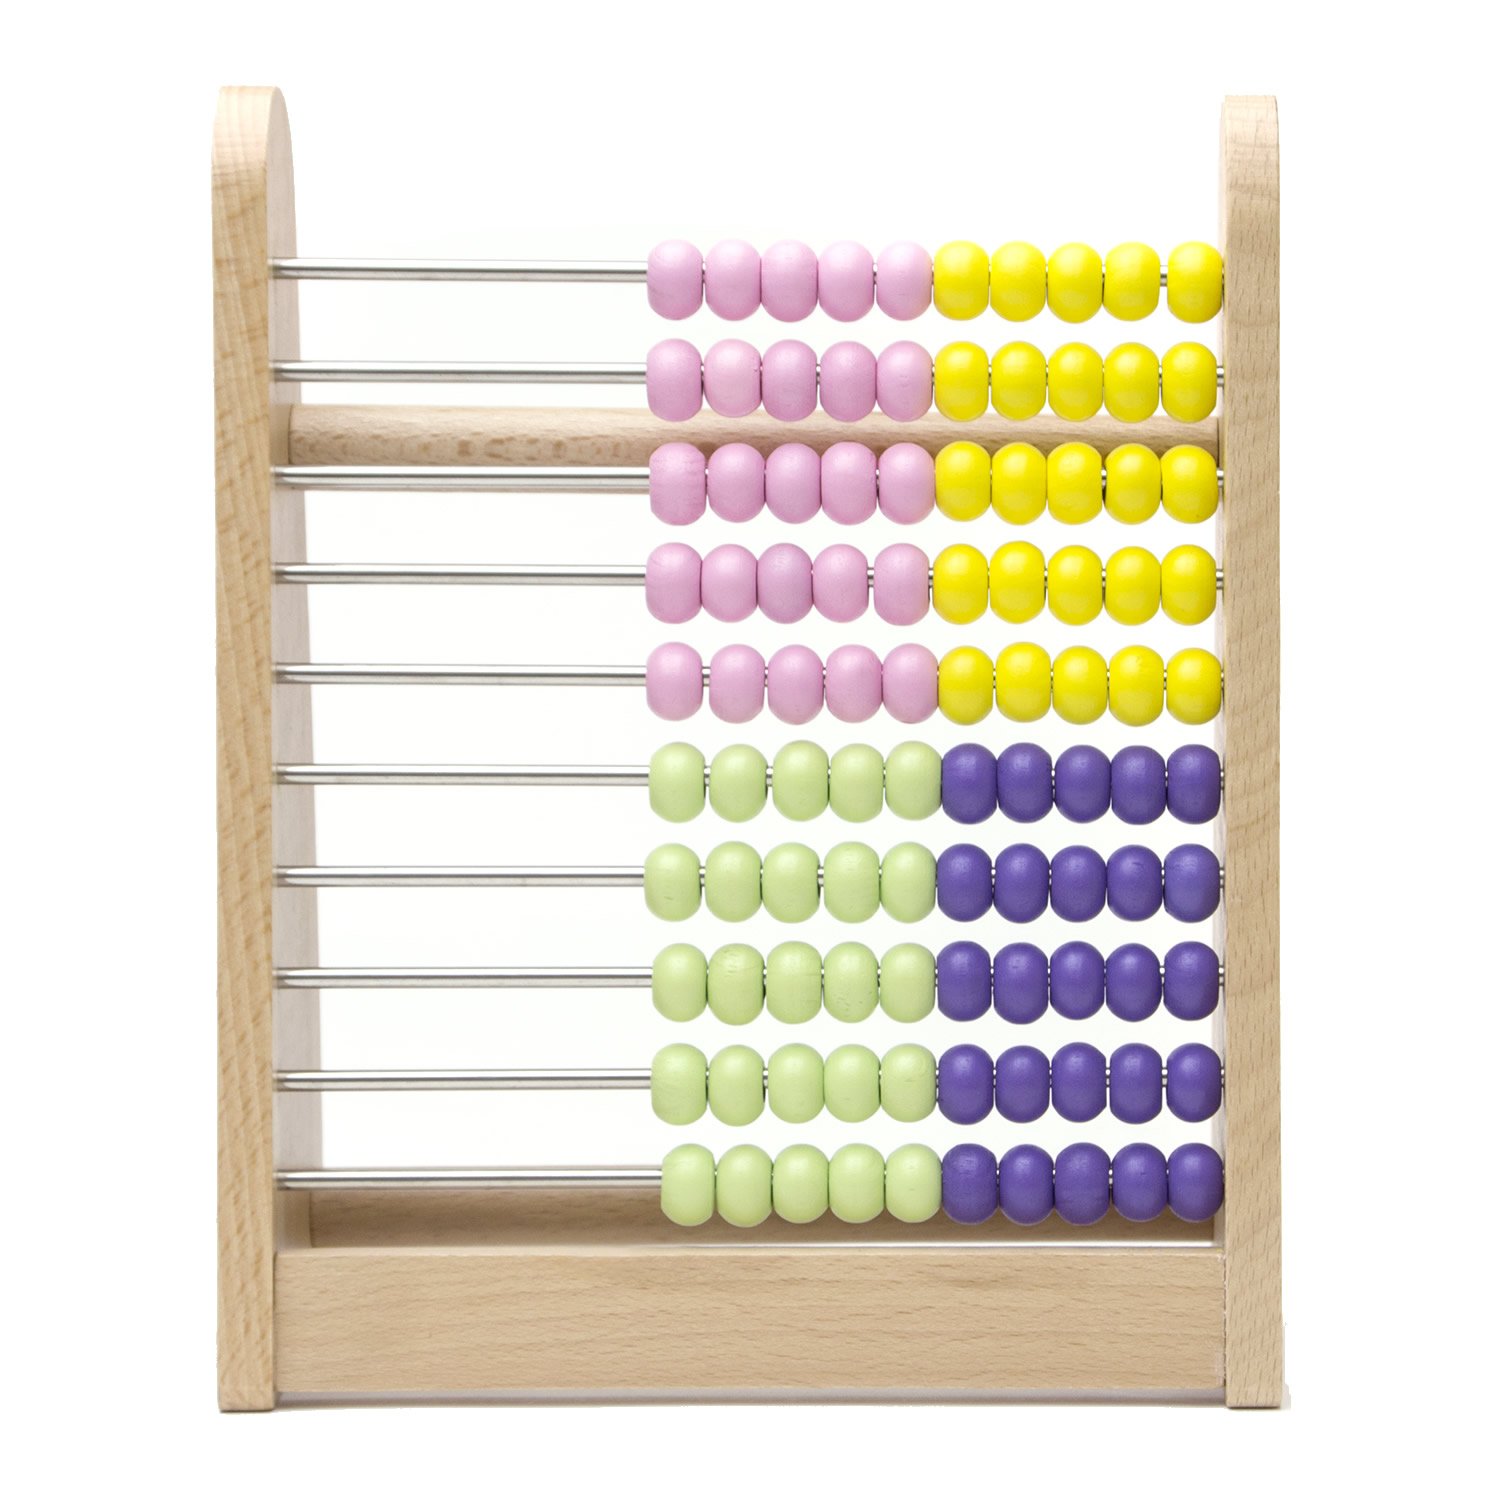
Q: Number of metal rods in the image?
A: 10